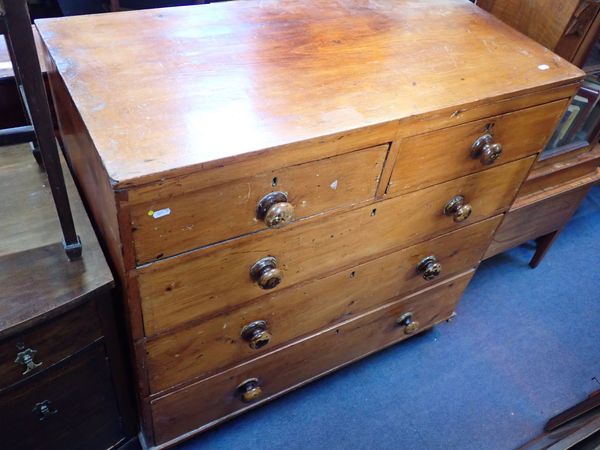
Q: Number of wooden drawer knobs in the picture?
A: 8